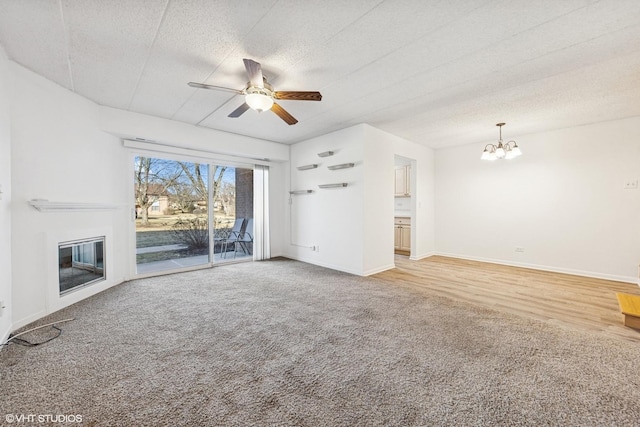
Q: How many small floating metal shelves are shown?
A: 5